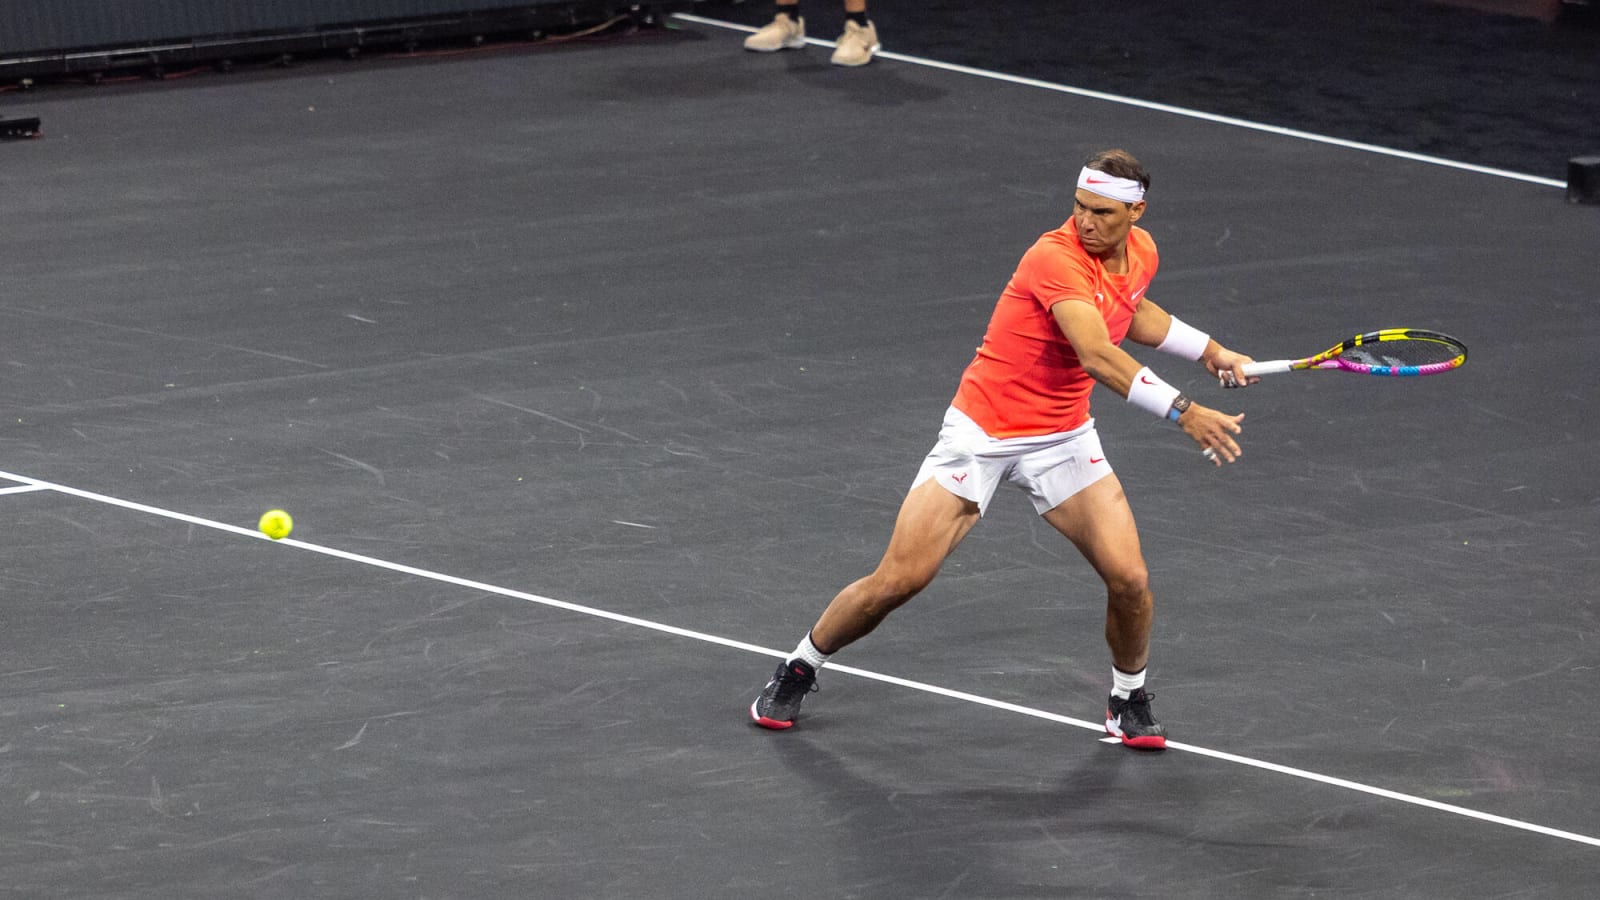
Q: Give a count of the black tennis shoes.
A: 2